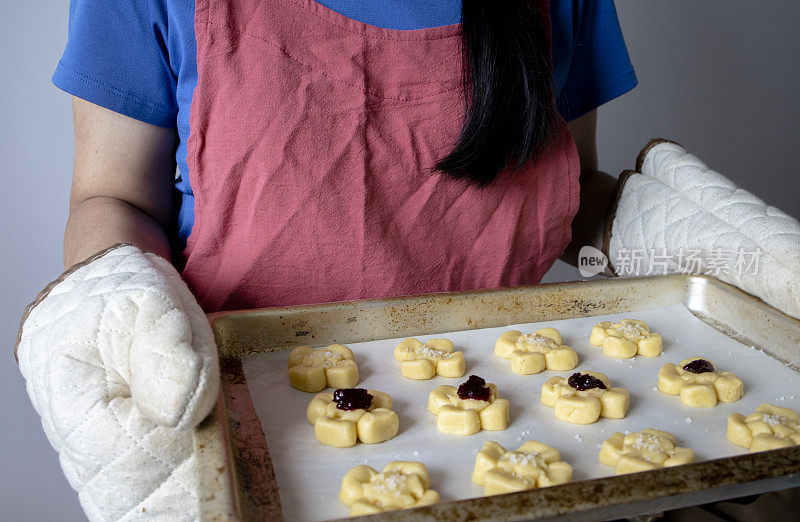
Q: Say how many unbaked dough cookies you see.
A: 12